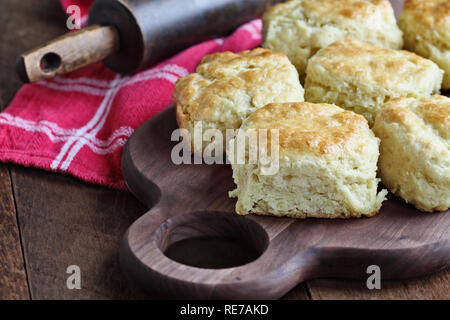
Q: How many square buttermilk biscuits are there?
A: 6